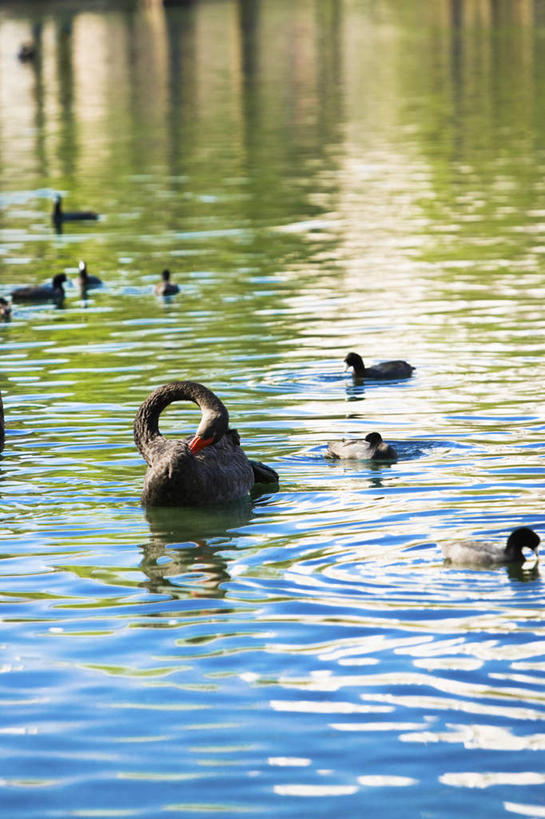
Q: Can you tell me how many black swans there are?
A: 1